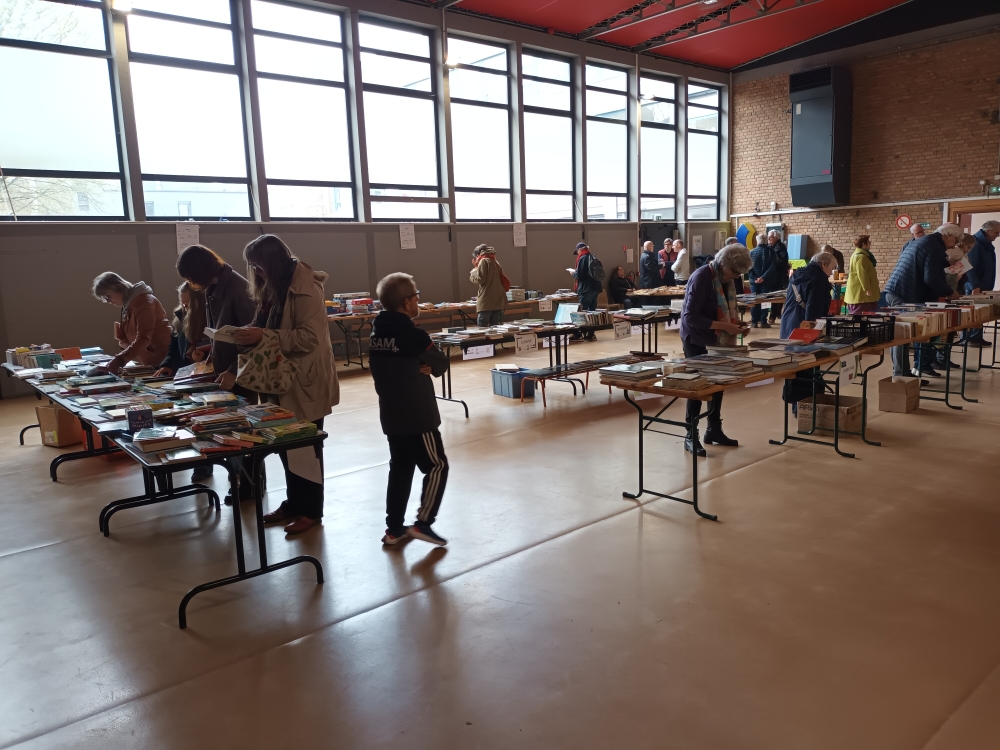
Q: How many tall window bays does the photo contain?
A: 9